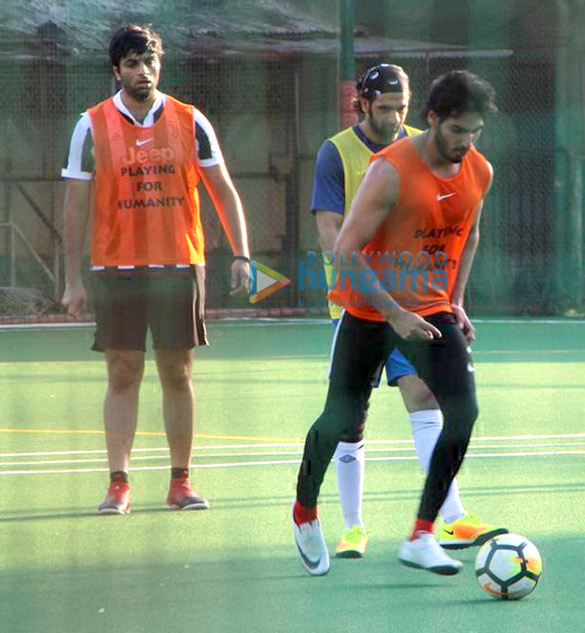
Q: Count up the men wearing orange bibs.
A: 2